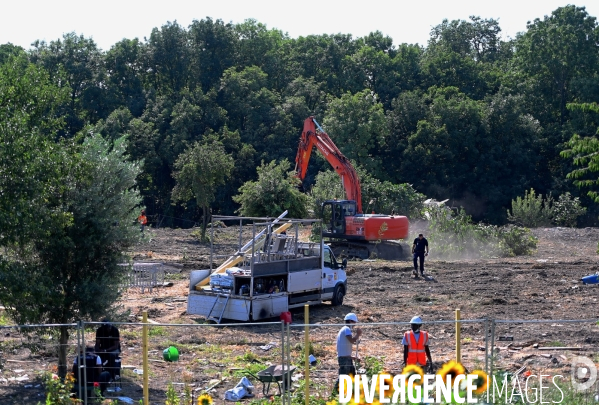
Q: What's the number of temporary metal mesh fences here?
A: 4